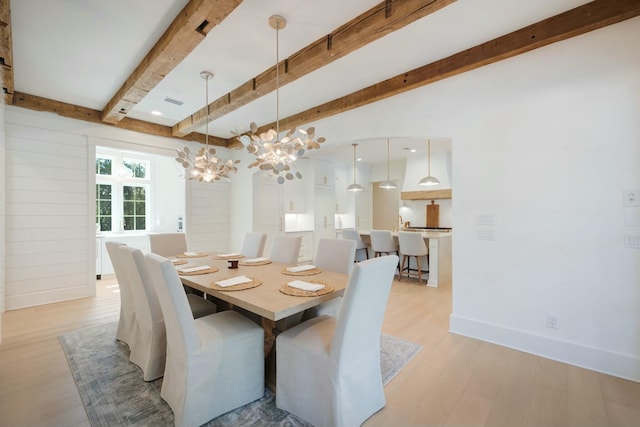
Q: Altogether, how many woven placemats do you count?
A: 8